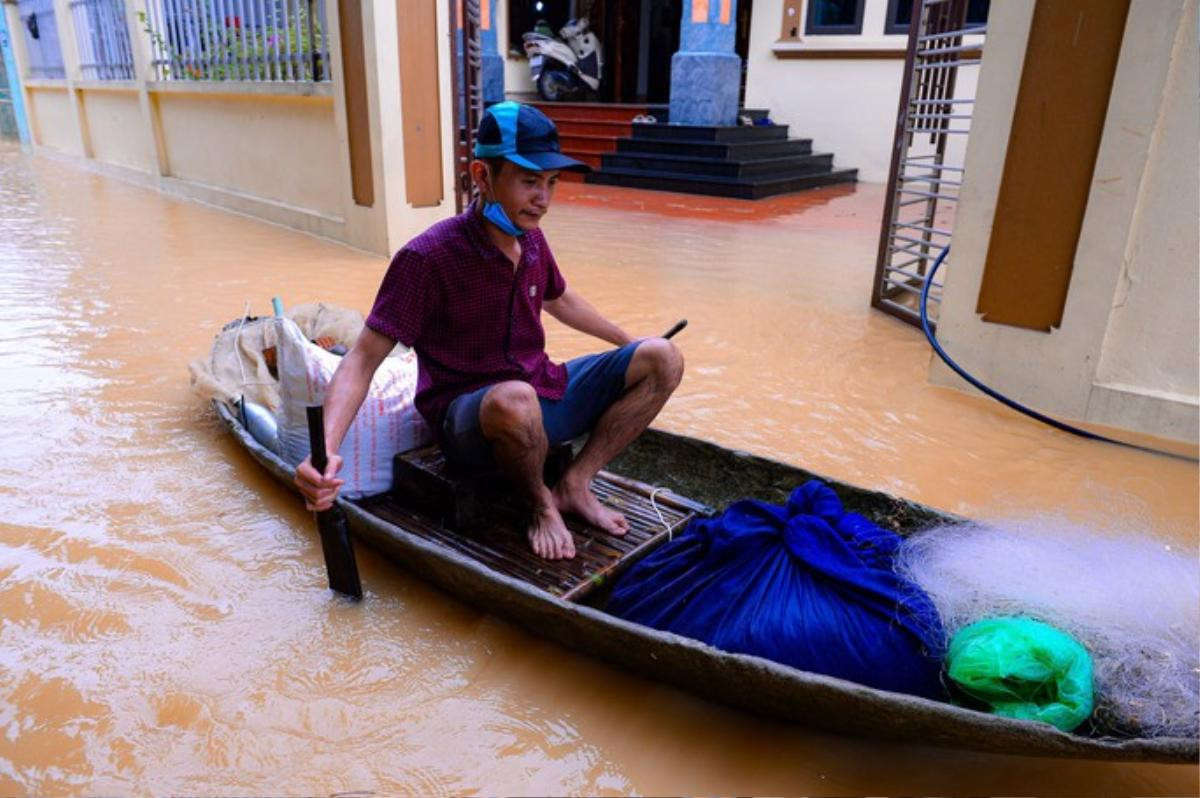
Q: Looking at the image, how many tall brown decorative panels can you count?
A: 3